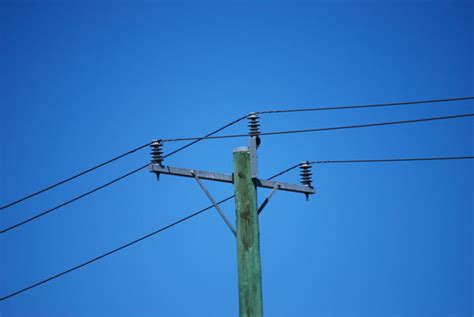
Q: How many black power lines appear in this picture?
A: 3